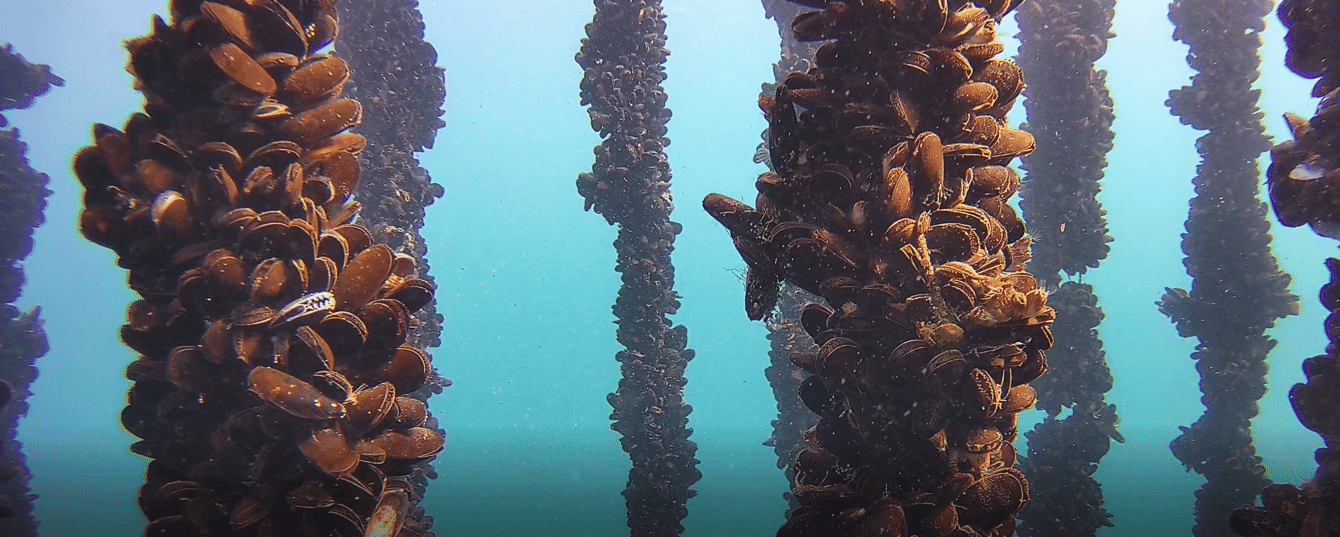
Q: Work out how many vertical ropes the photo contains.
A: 9